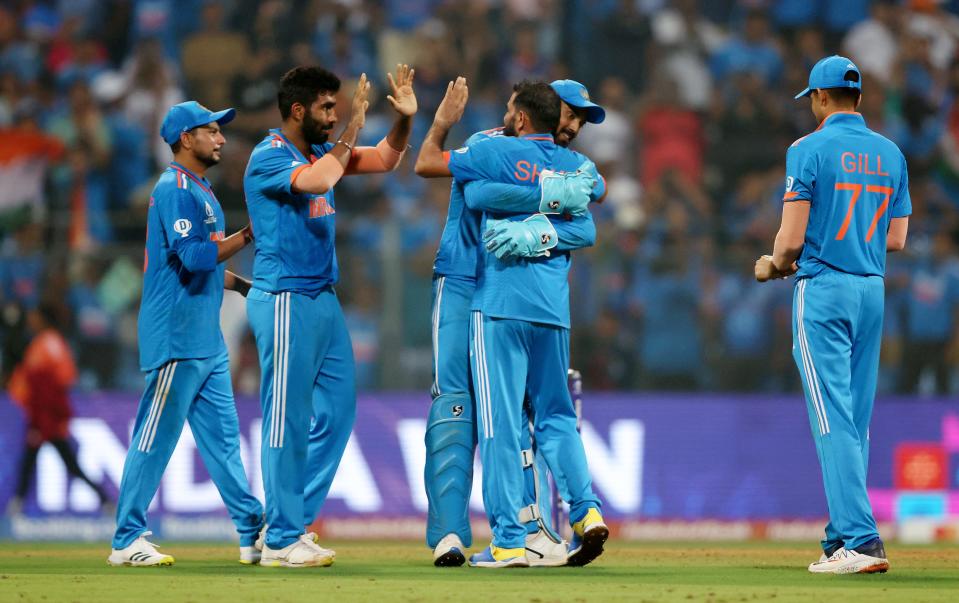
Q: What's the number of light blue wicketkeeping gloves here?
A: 2